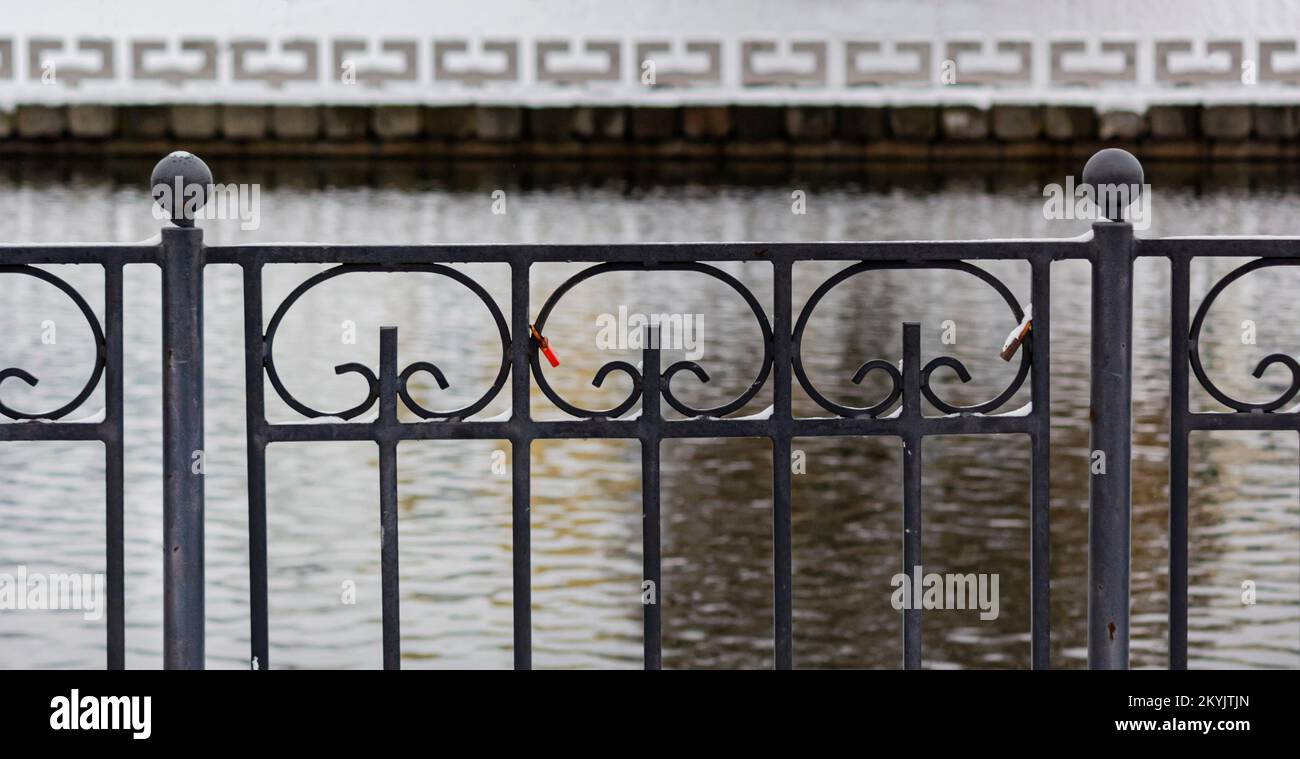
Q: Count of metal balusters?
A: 9